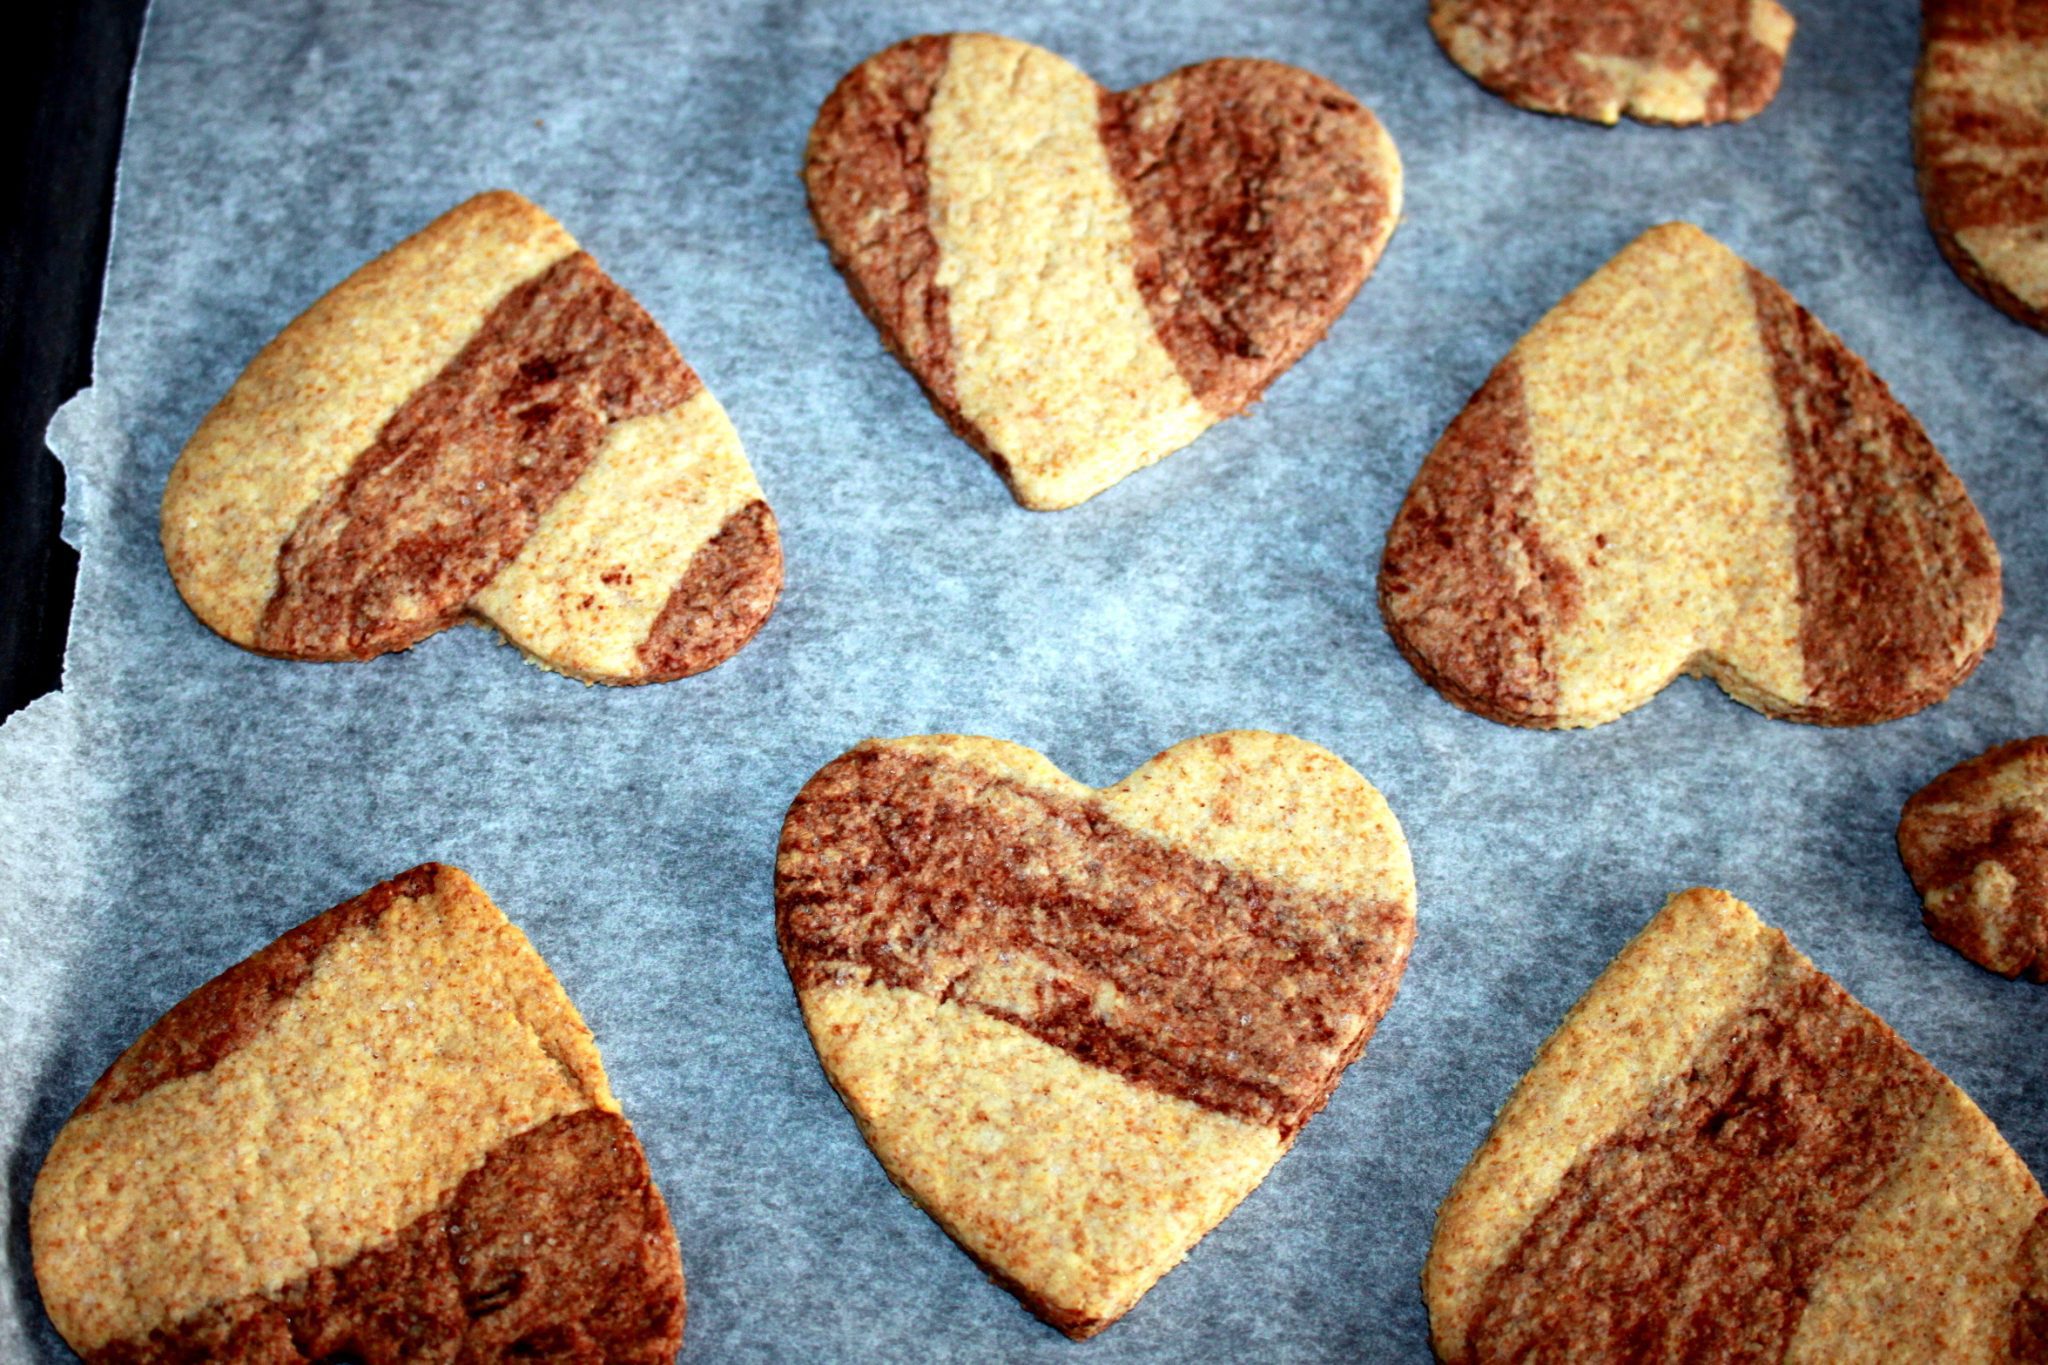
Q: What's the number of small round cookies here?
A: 2